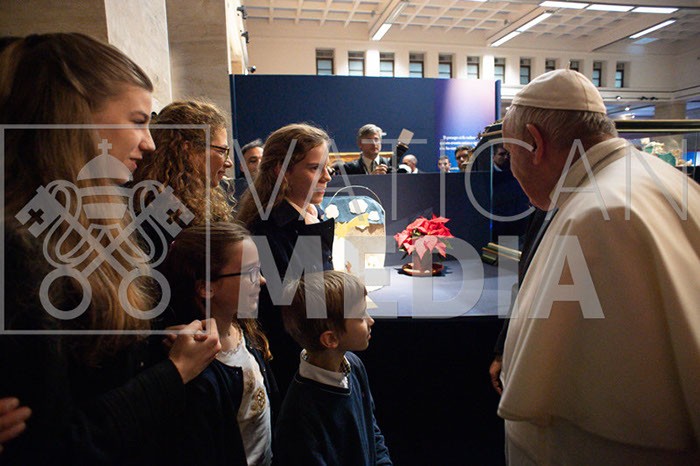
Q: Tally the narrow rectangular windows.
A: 12